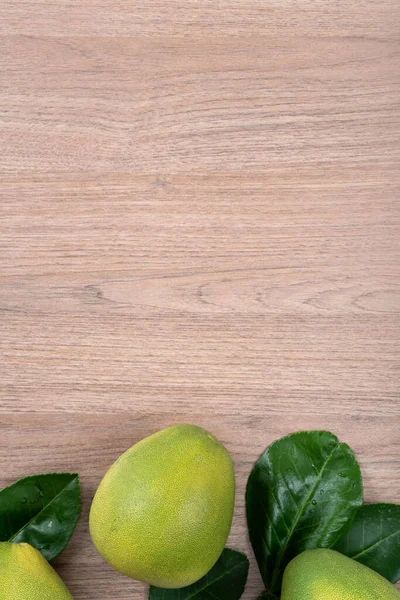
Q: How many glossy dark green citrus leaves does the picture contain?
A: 4